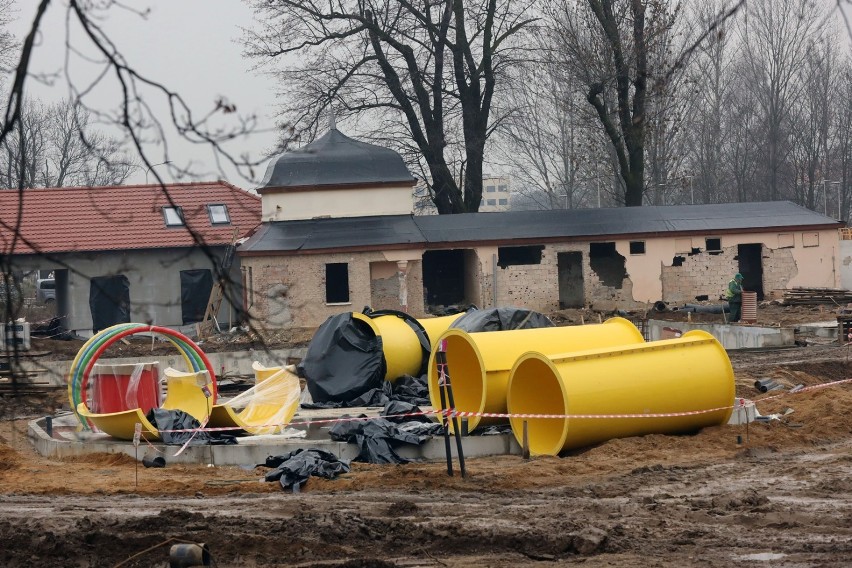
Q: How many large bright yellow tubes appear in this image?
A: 3